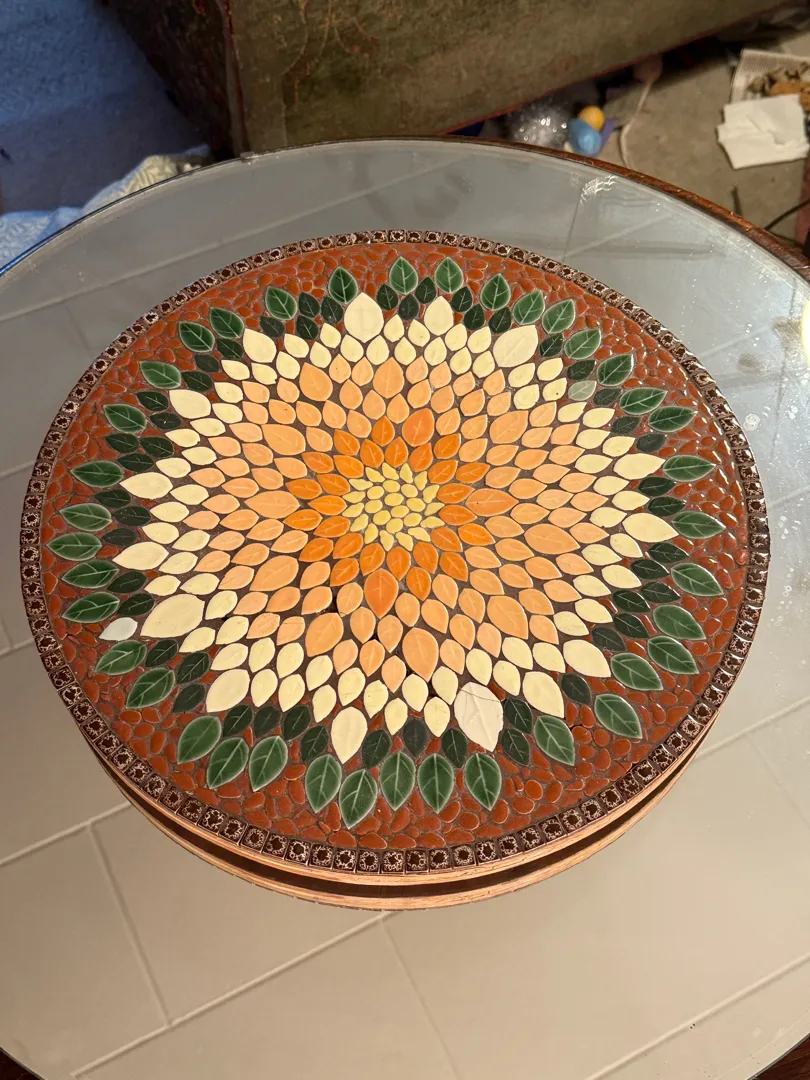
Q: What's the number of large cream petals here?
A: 15